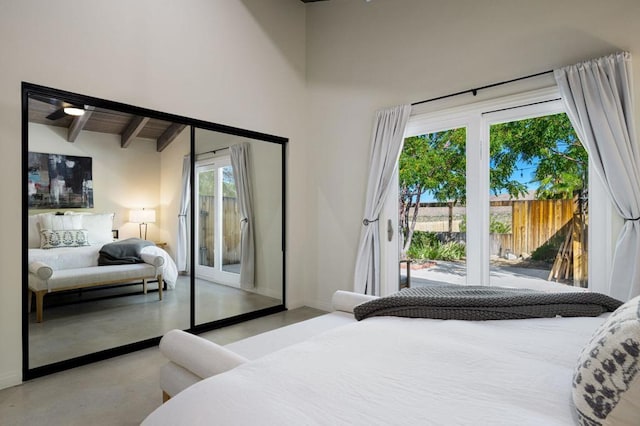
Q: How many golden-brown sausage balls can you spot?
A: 0